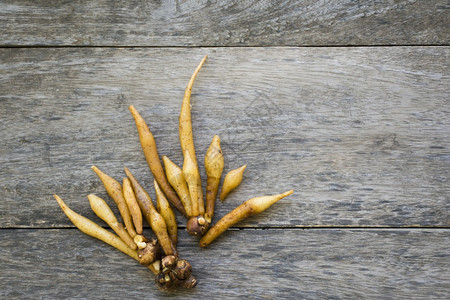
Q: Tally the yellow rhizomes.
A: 13